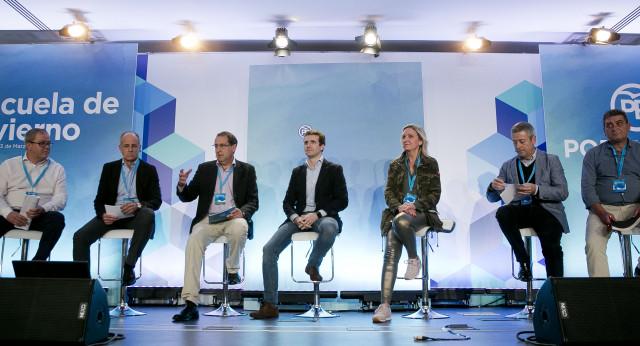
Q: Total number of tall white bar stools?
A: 7